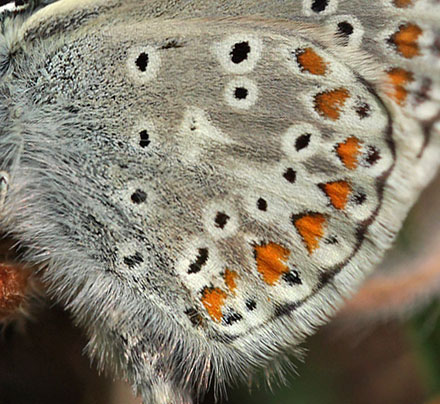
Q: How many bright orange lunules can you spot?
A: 11